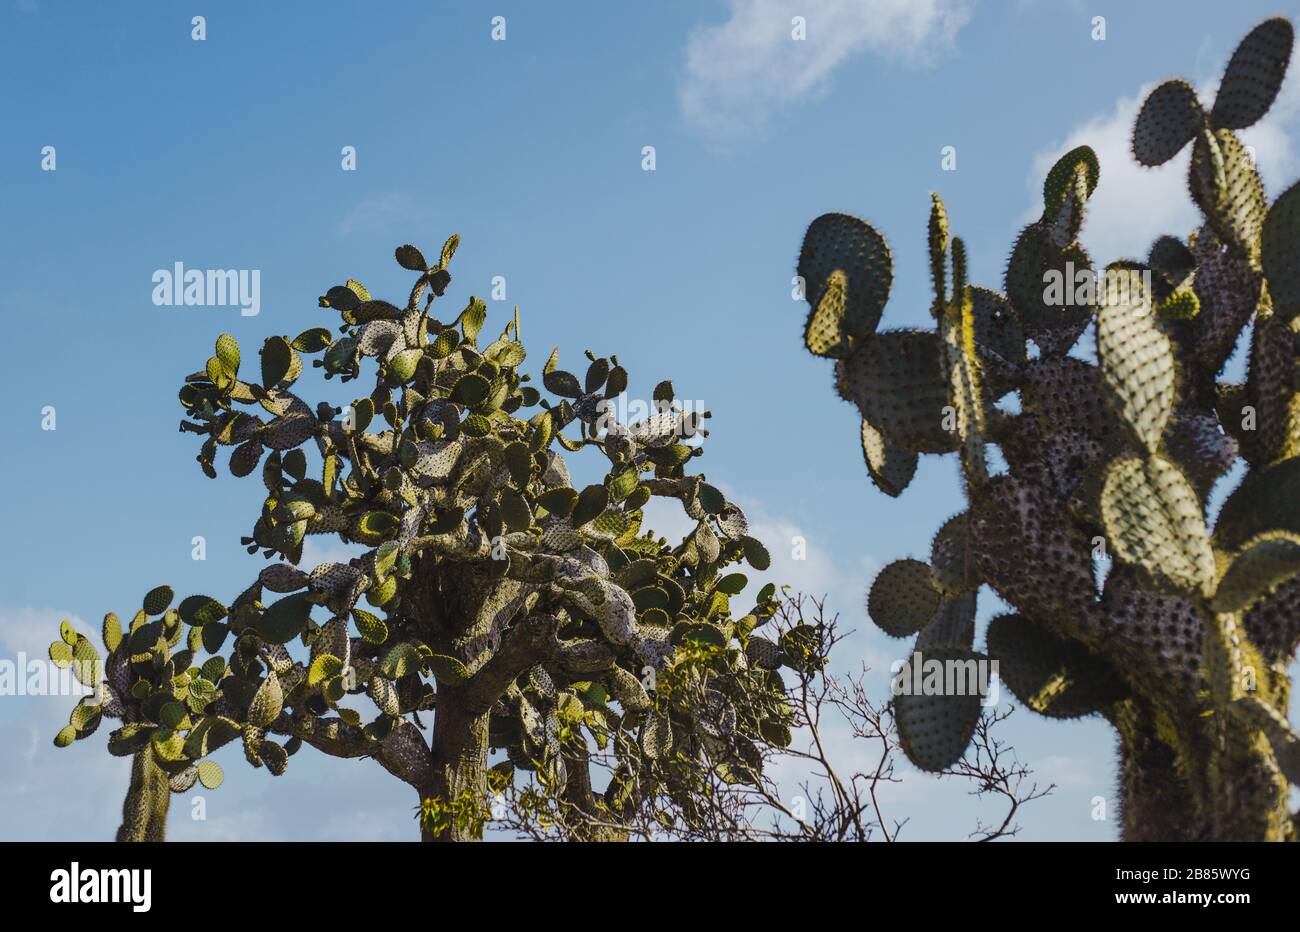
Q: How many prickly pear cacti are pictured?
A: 3